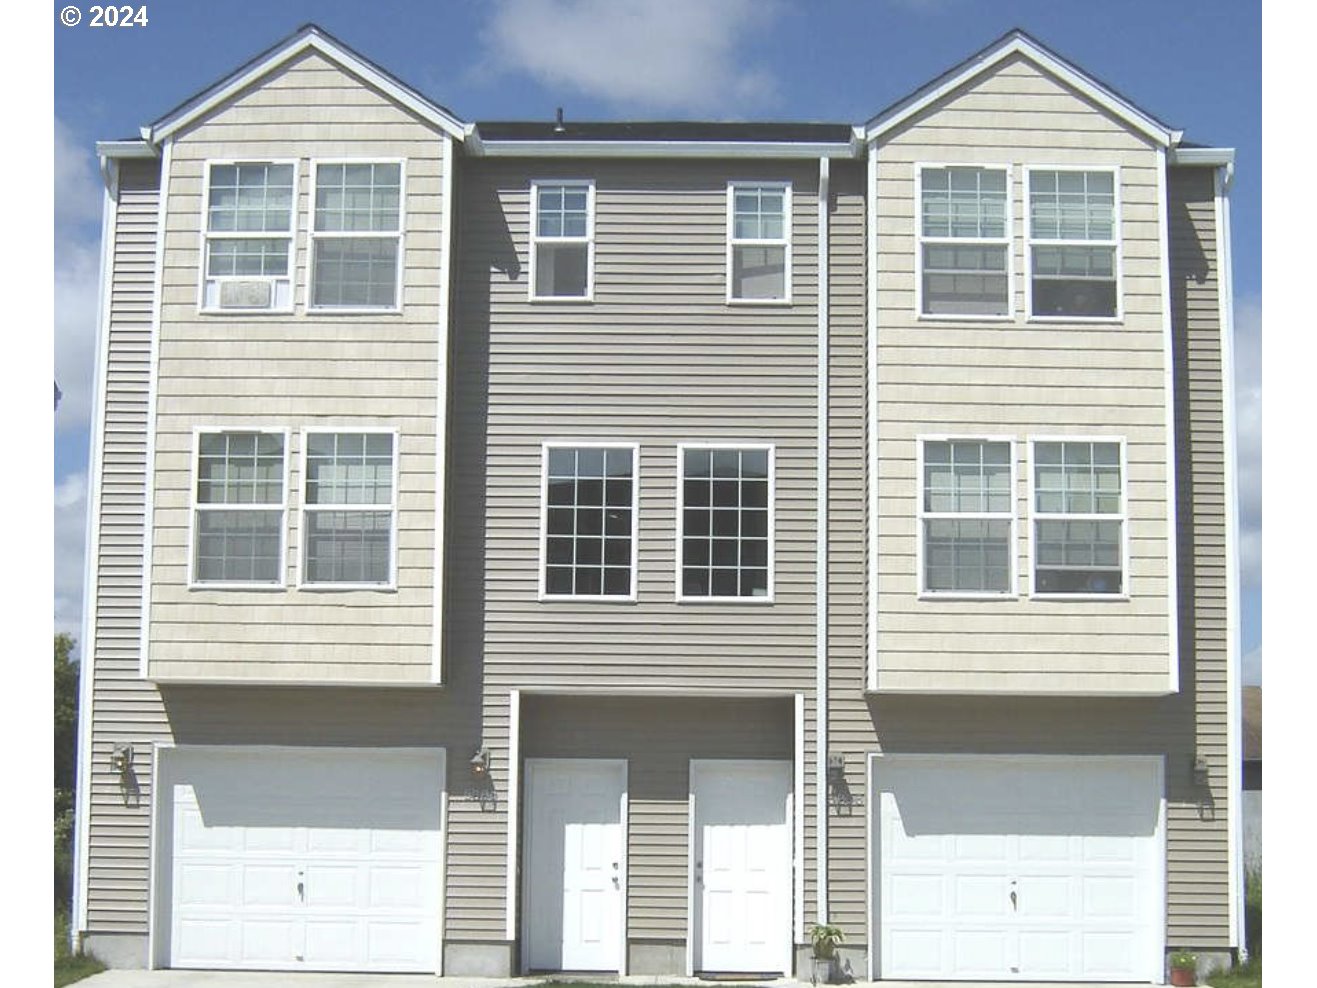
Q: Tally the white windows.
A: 12